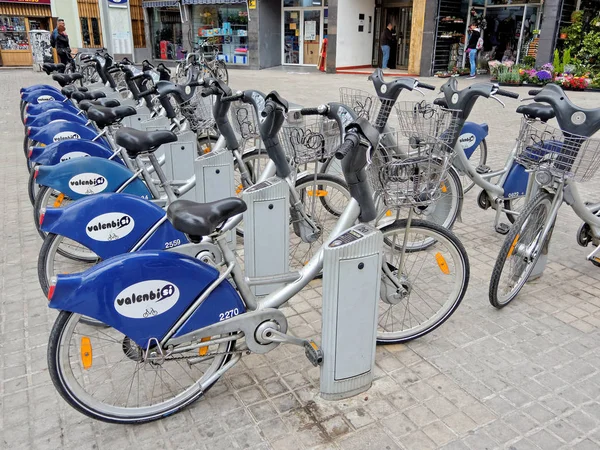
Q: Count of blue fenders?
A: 11